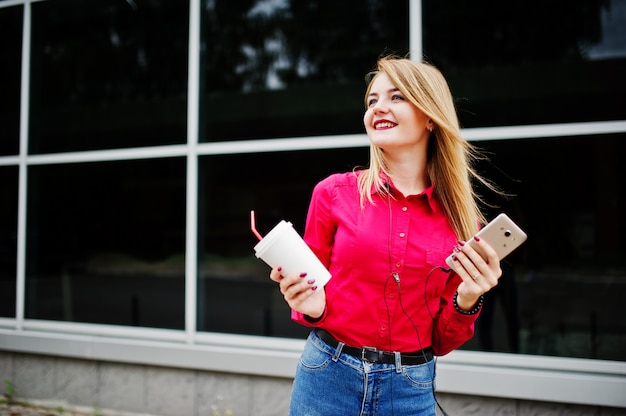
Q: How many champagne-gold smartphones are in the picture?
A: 1